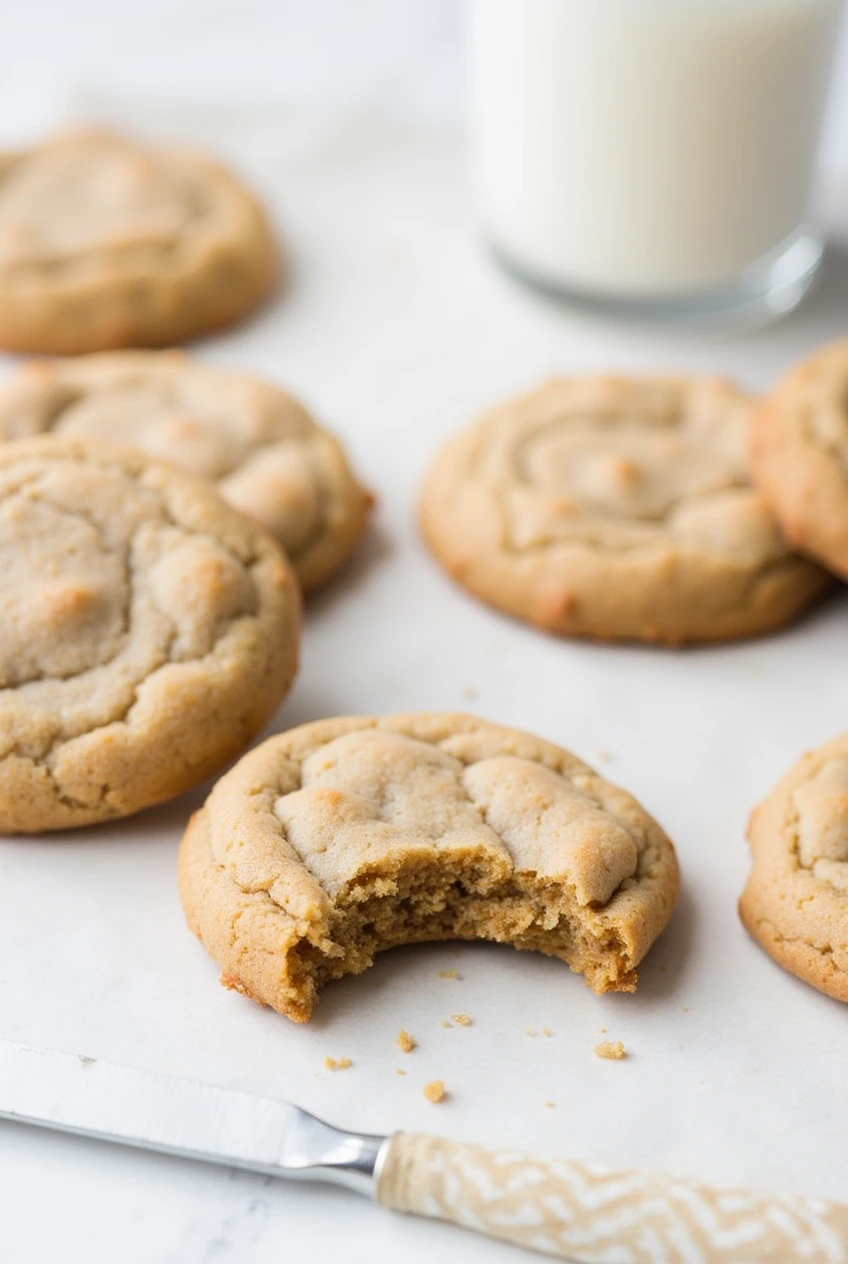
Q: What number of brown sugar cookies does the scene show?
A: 7